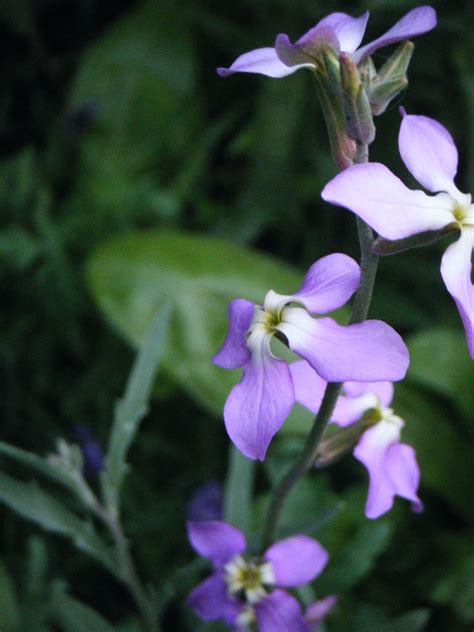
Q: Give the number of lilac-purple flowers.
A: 5